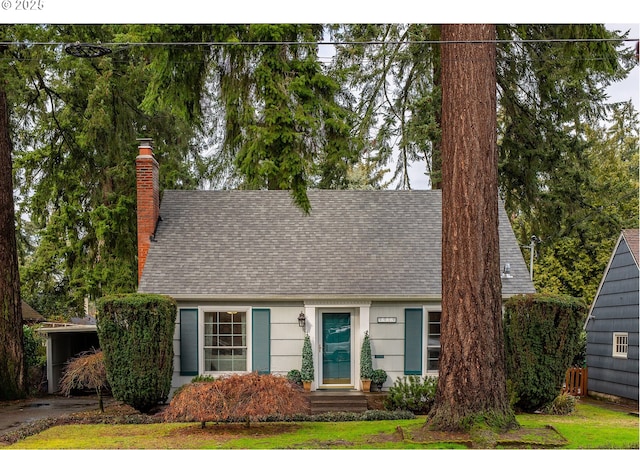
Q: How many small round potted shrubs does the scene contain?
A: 2